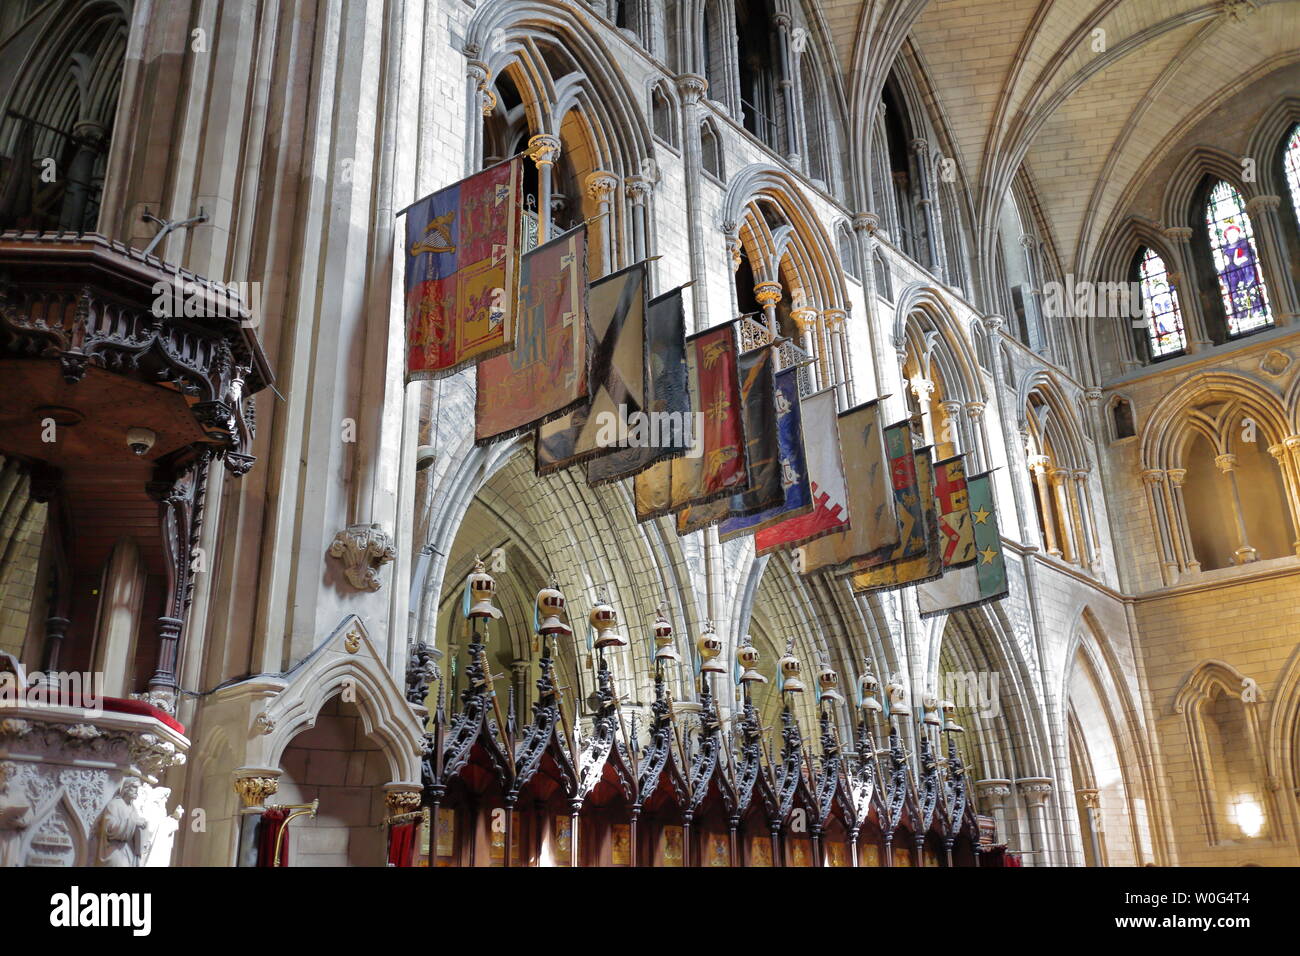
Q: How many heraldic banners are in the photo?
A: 13